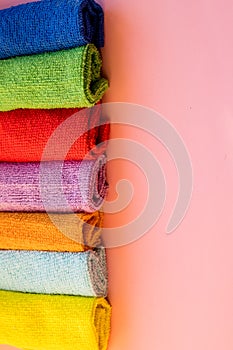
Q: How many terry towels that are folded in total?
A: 7